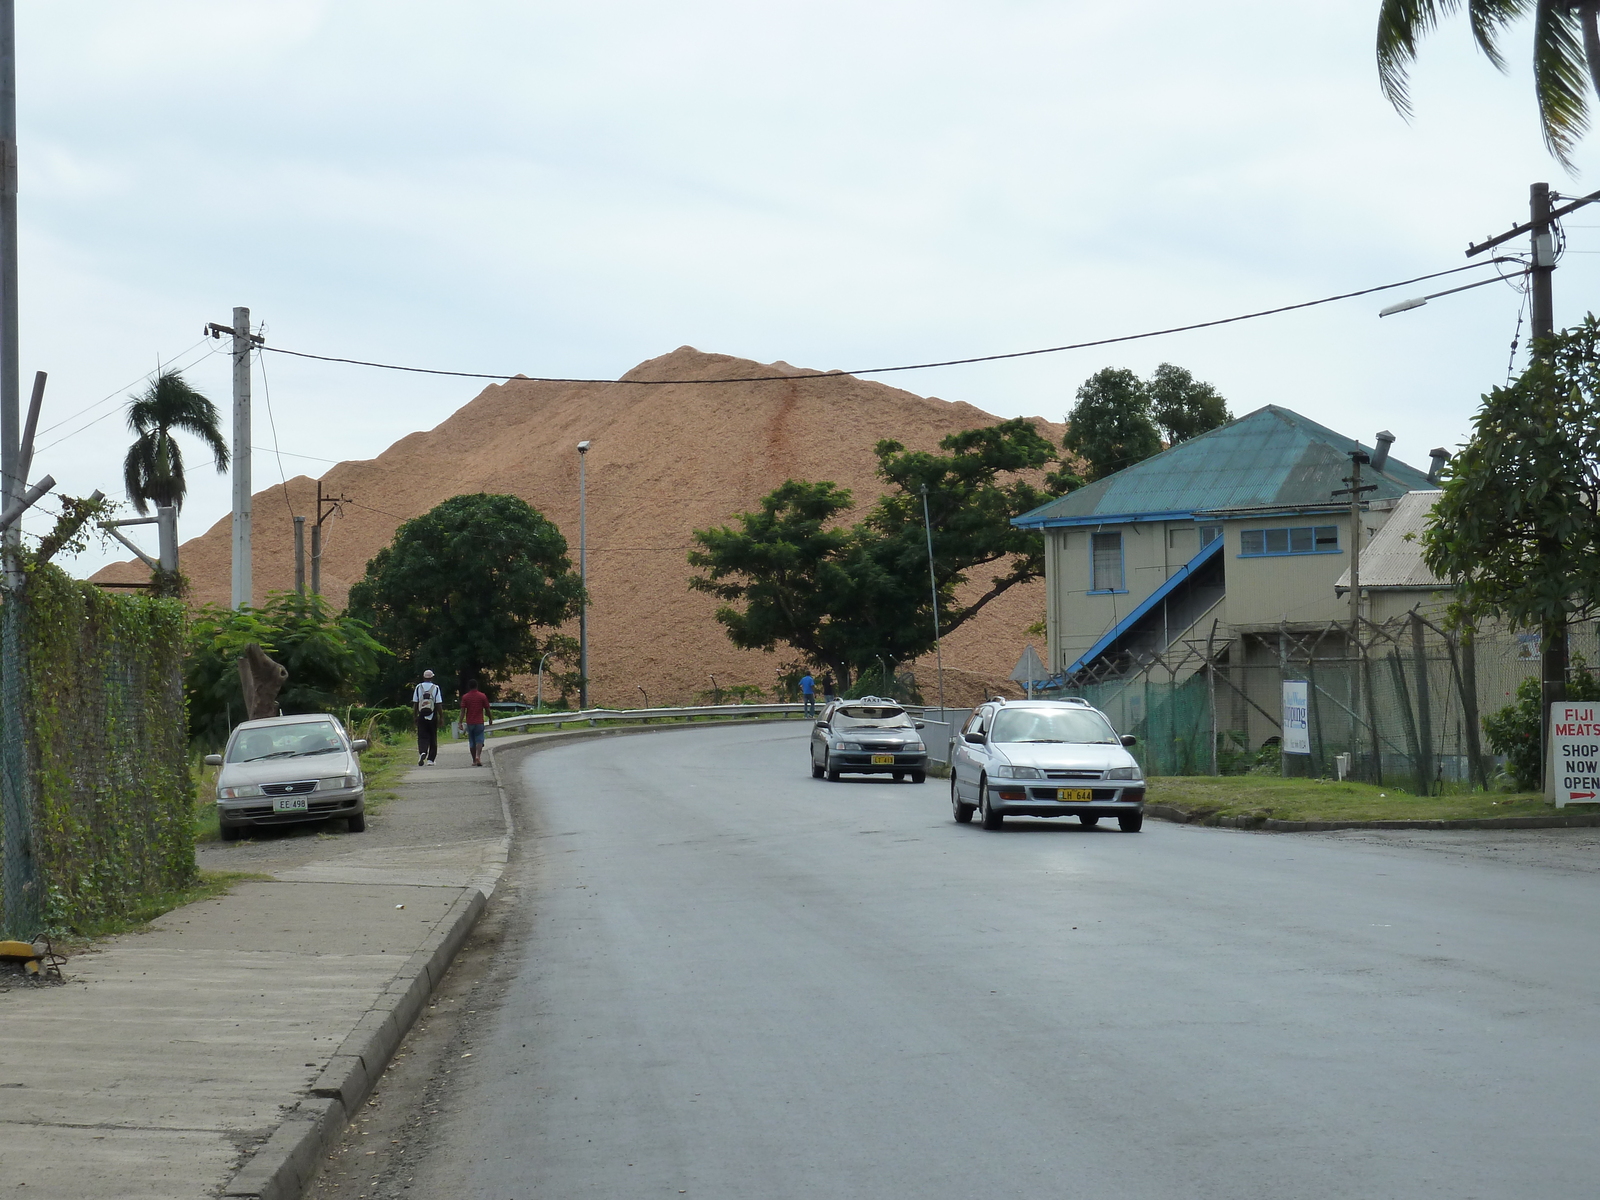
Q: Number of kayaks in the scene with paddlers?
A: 0